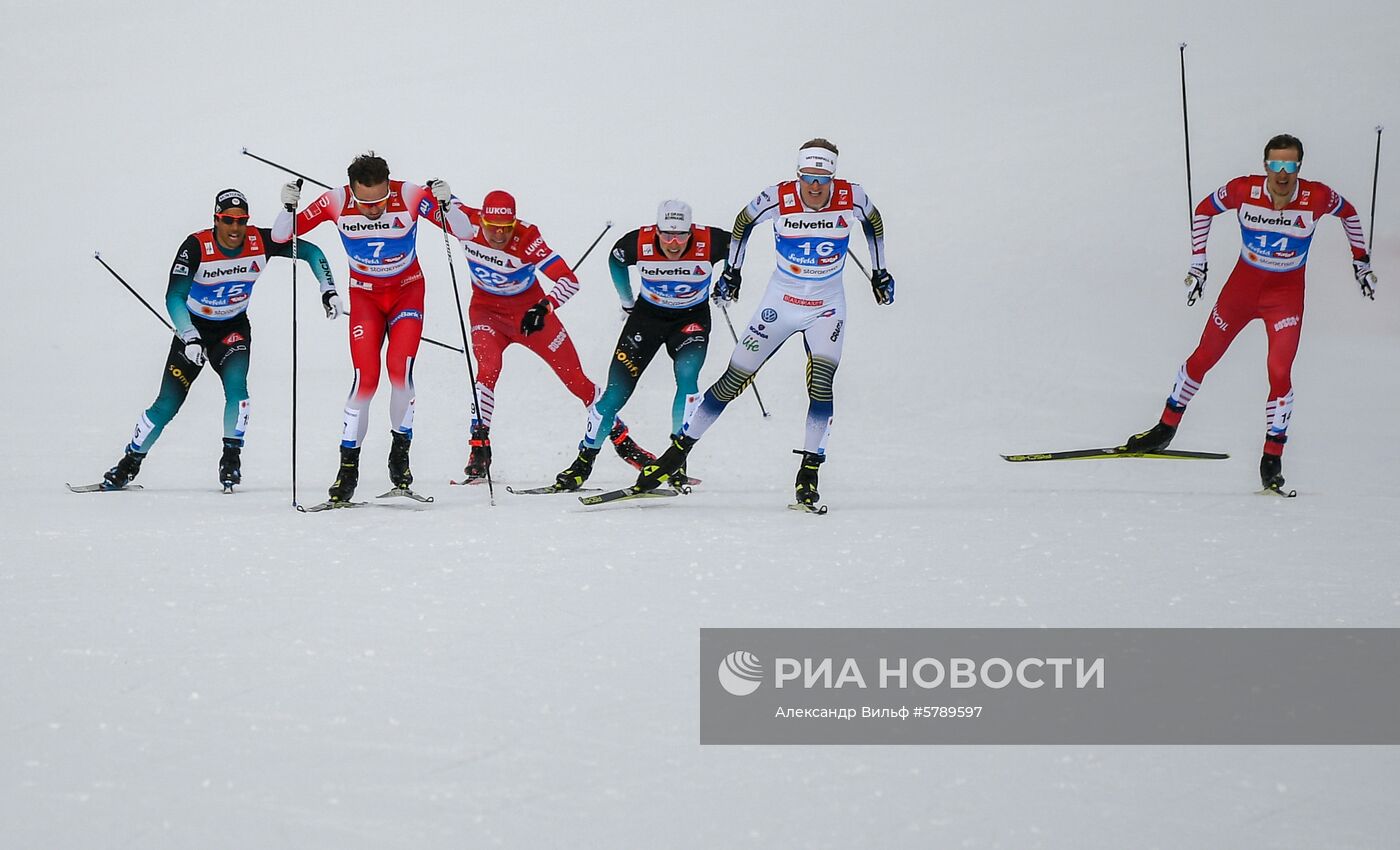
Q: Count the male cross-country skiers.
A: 6